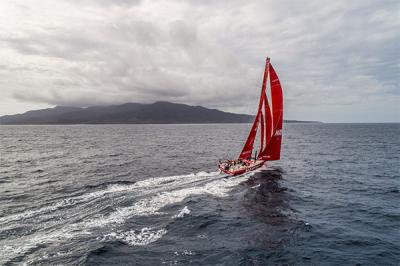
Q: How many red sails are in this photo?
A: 4